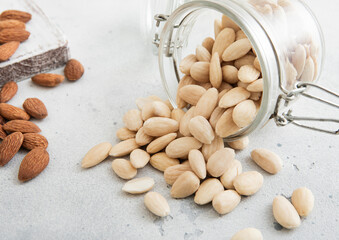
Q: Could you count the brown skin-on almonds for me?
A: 15